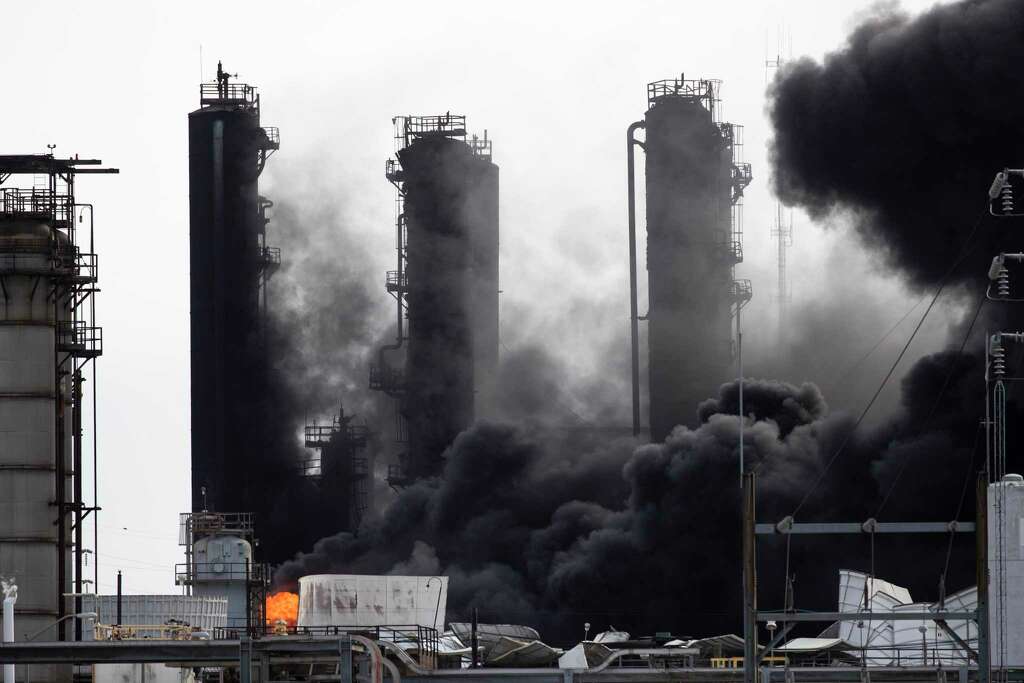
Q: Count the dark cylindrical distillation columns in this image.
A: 3